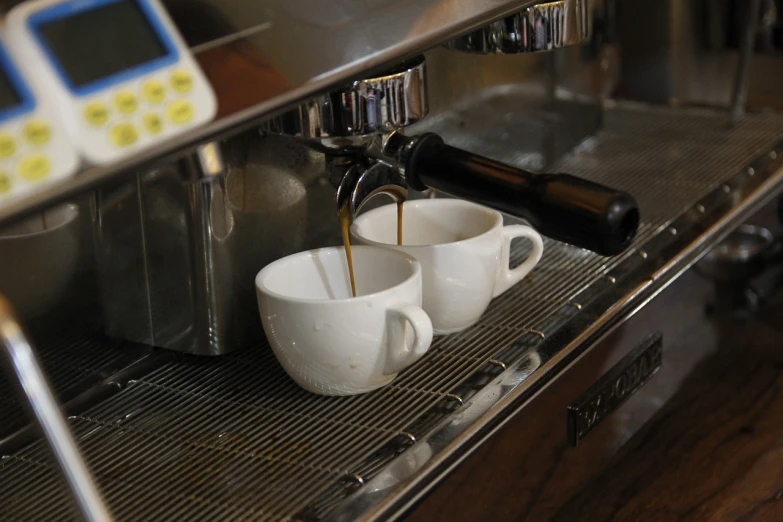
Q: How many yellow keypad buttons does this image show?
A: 11